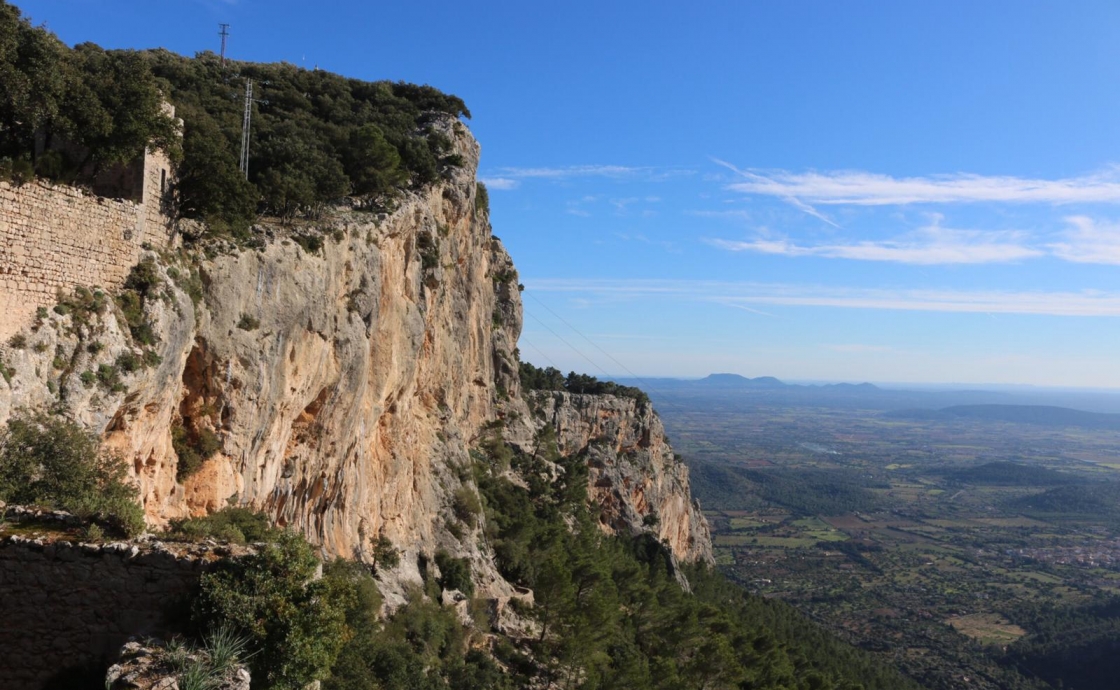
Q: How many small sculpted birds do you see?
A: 0